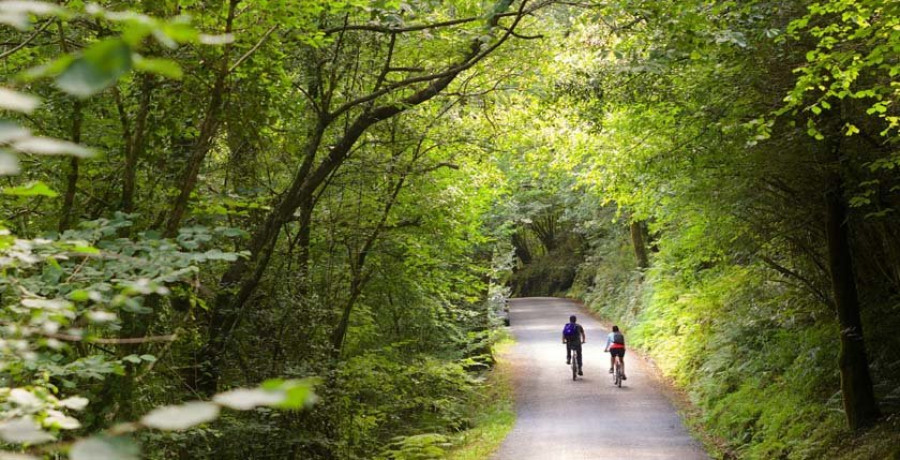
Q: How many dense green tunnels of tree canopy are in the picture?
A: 1